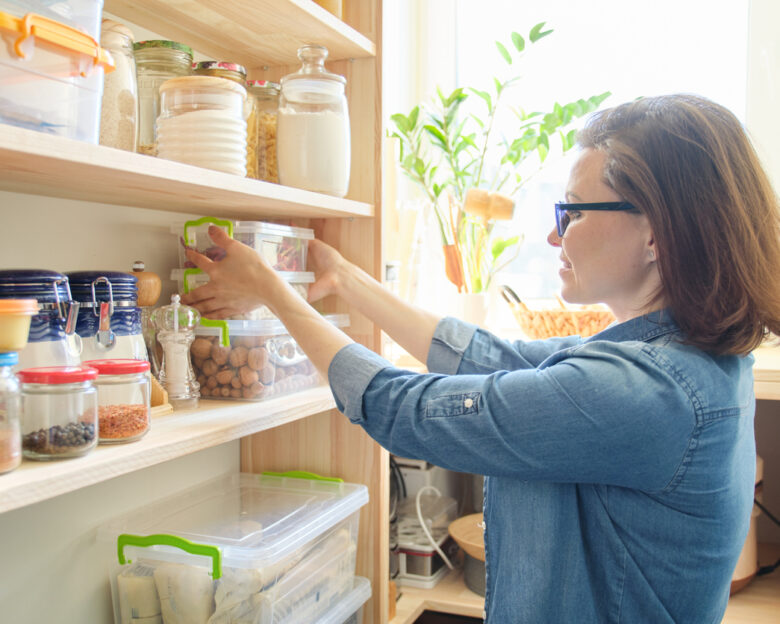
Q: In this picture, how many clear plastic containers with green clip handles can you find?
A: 4